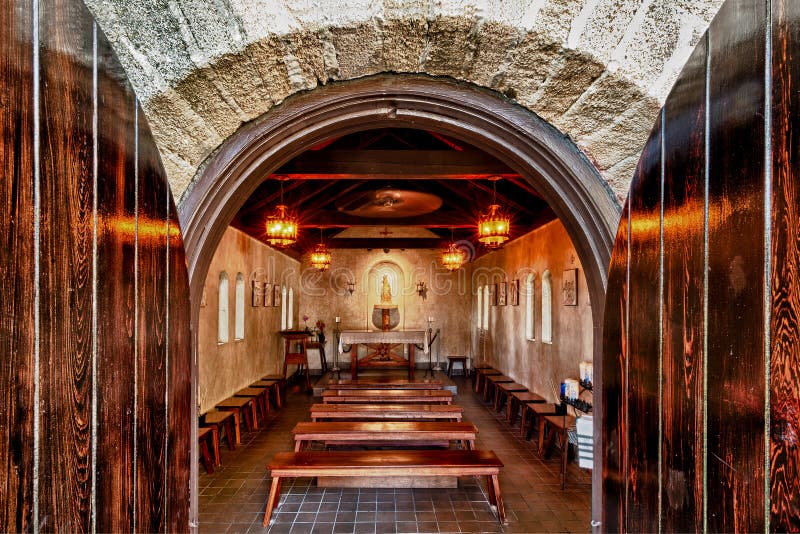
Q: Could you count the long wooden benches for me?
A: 5